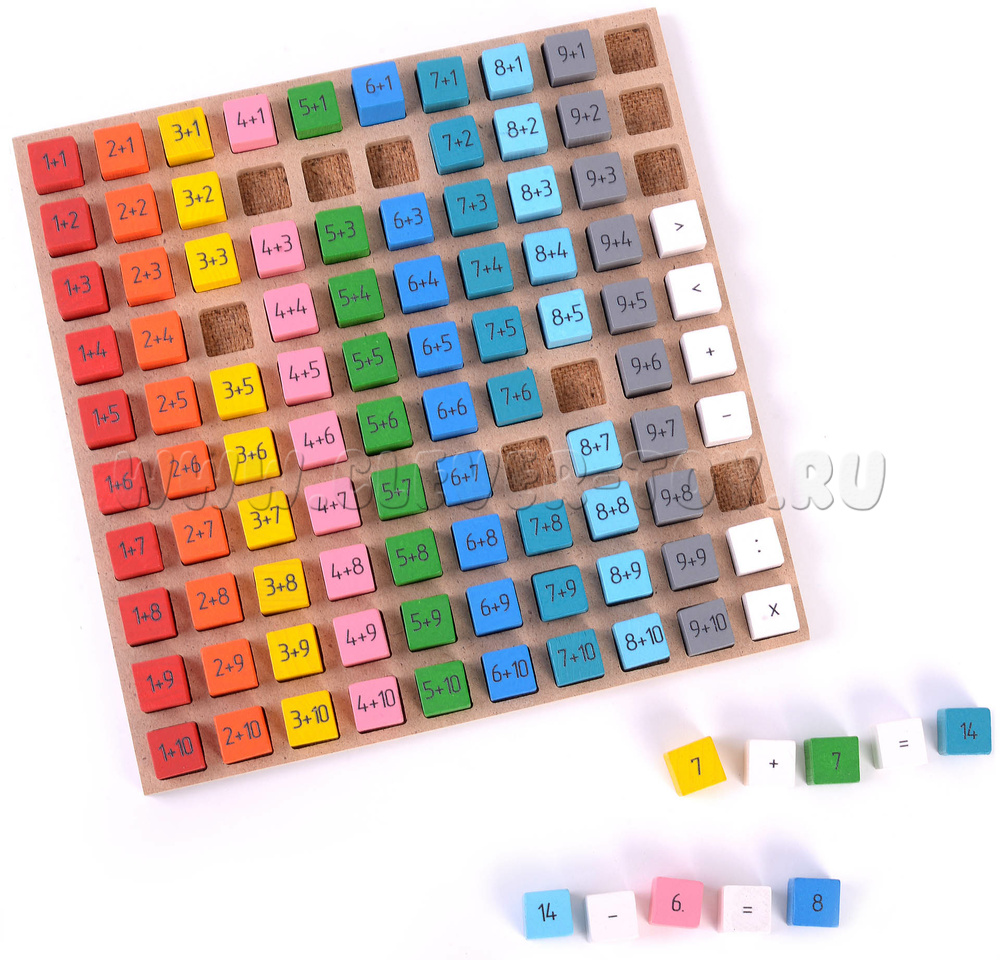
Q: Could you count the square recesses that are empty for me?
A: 10